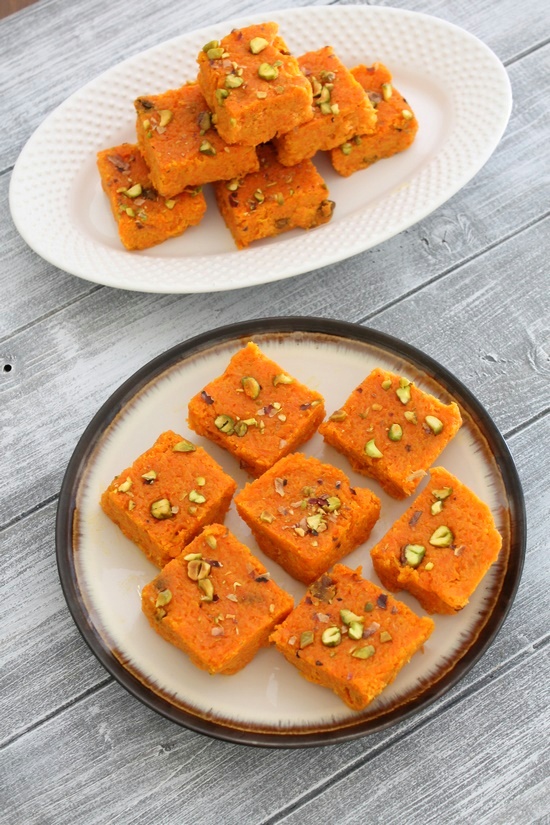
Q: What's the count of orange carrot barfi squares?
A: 13